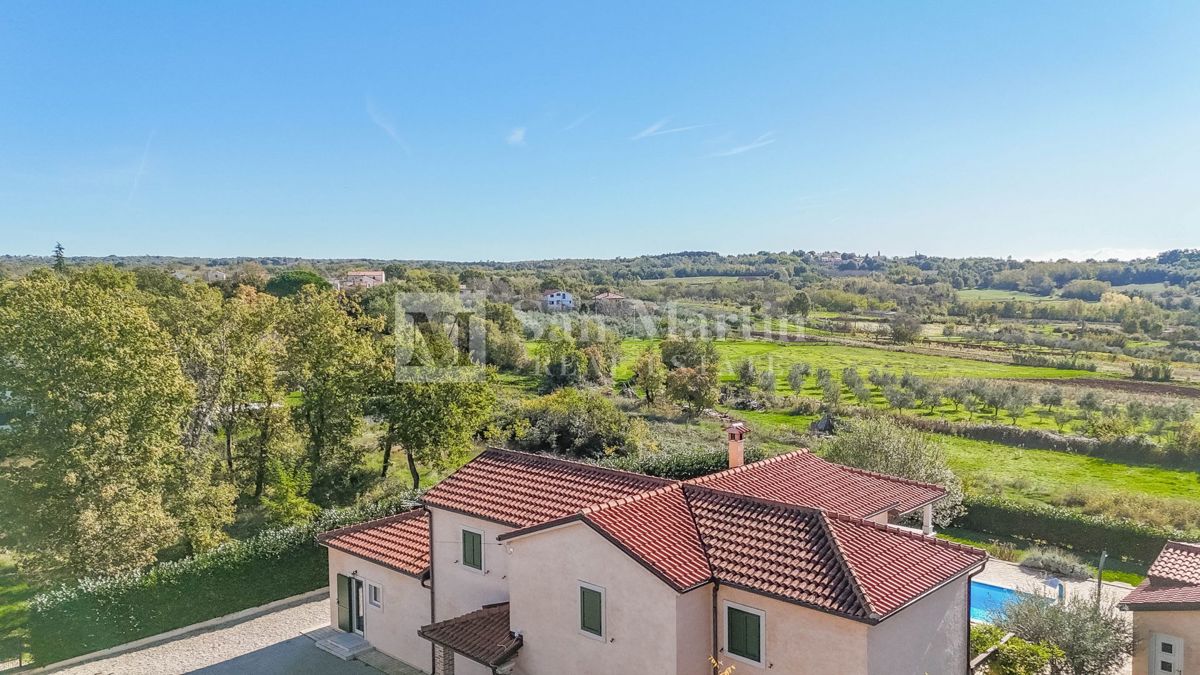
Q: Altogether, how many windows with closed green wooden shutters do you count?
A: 3